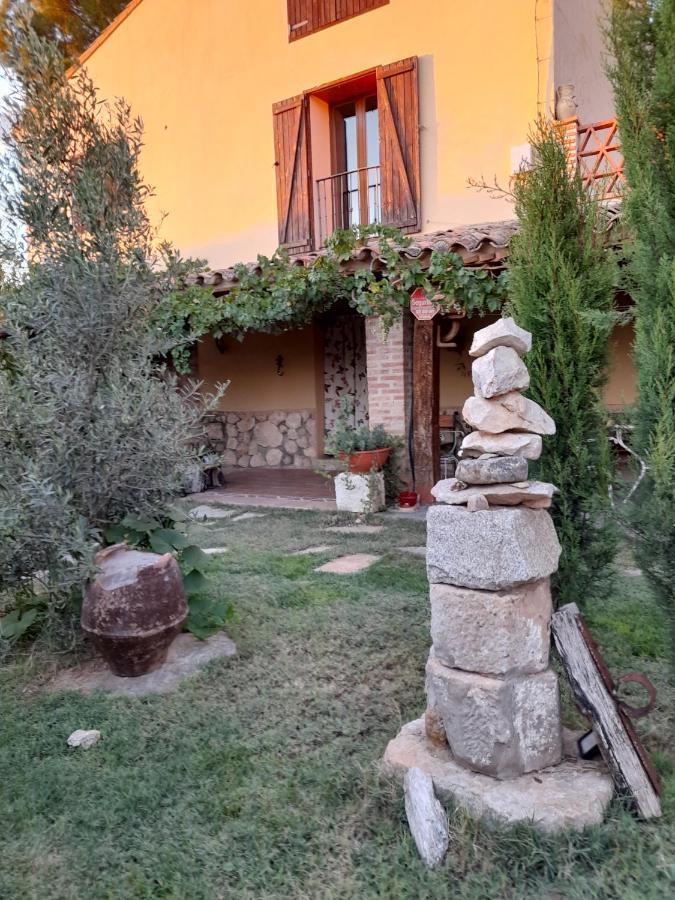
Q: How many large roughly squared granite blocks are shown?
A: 3